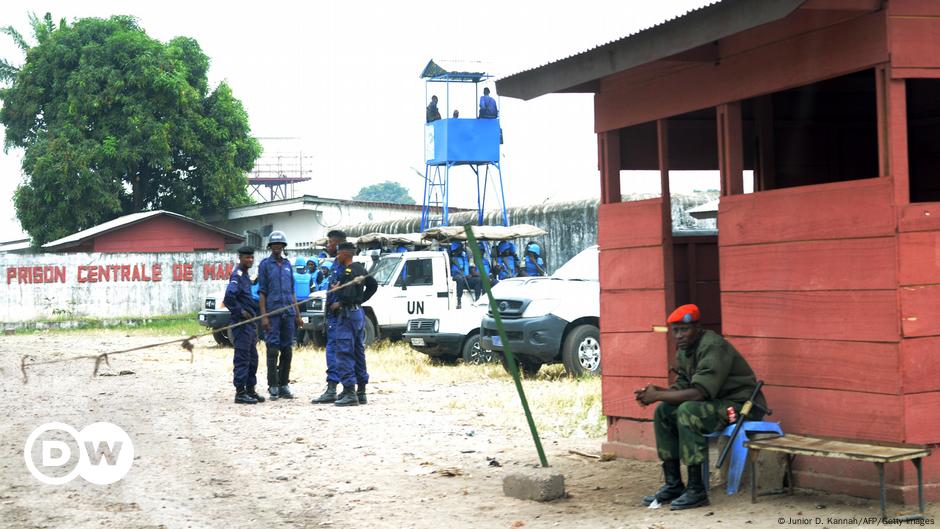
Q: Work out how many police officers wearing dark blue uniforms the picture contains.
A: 4